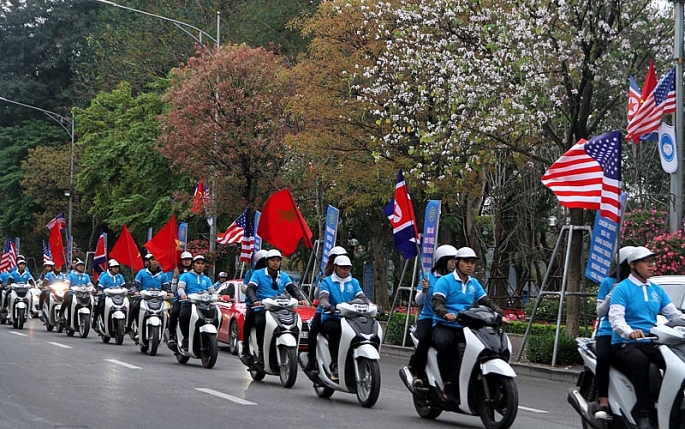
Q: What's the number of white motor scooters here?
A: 11